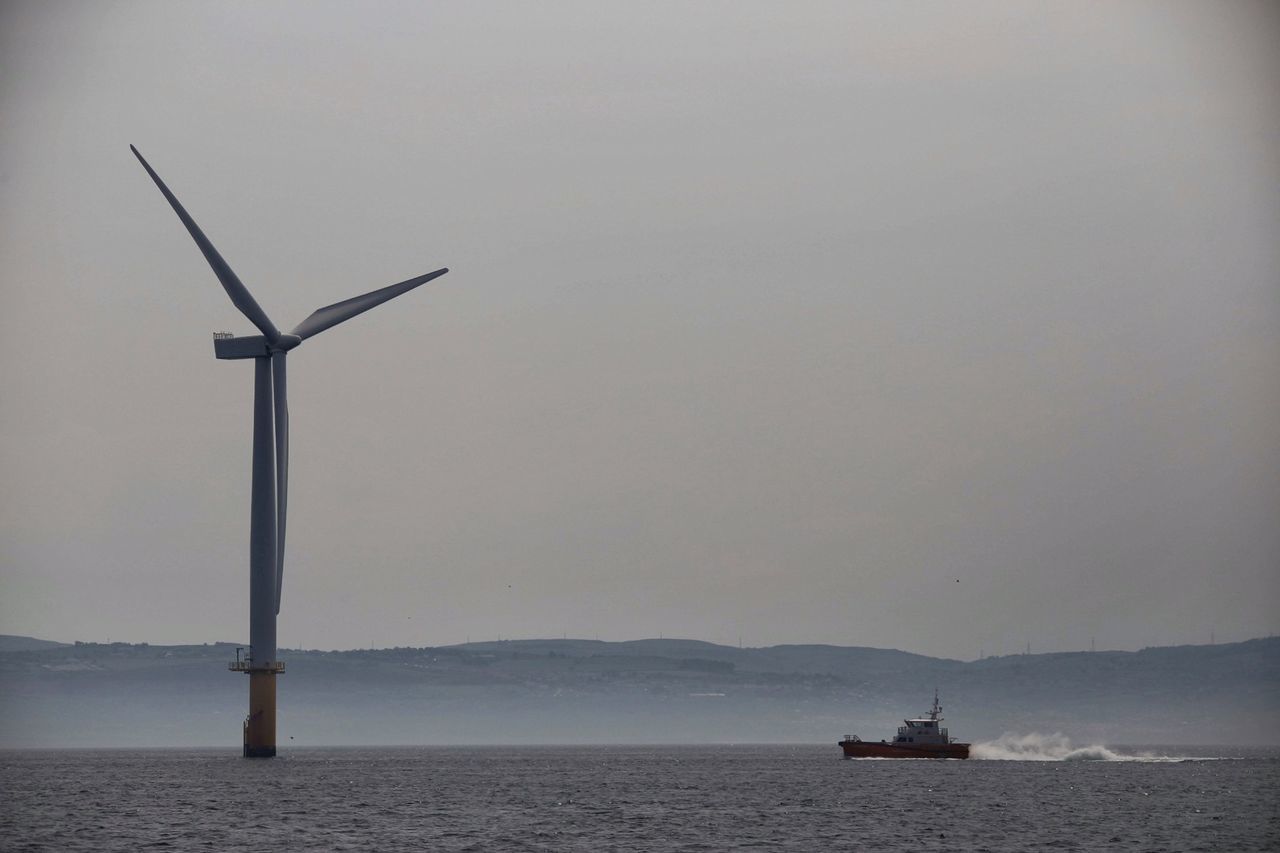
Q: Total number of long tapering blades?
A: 3